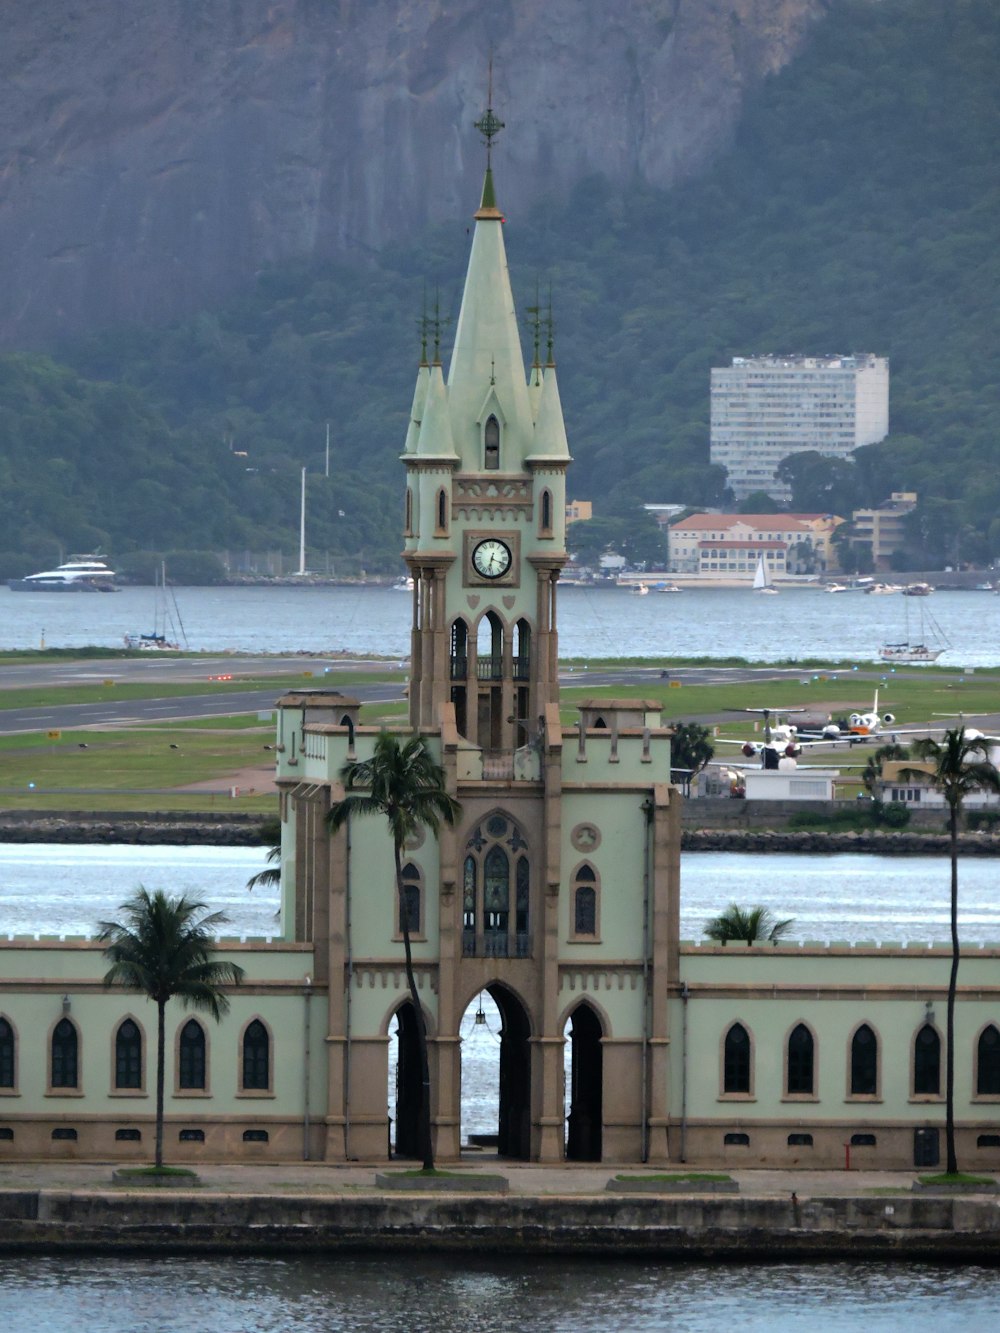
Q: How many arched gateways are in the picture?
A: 3